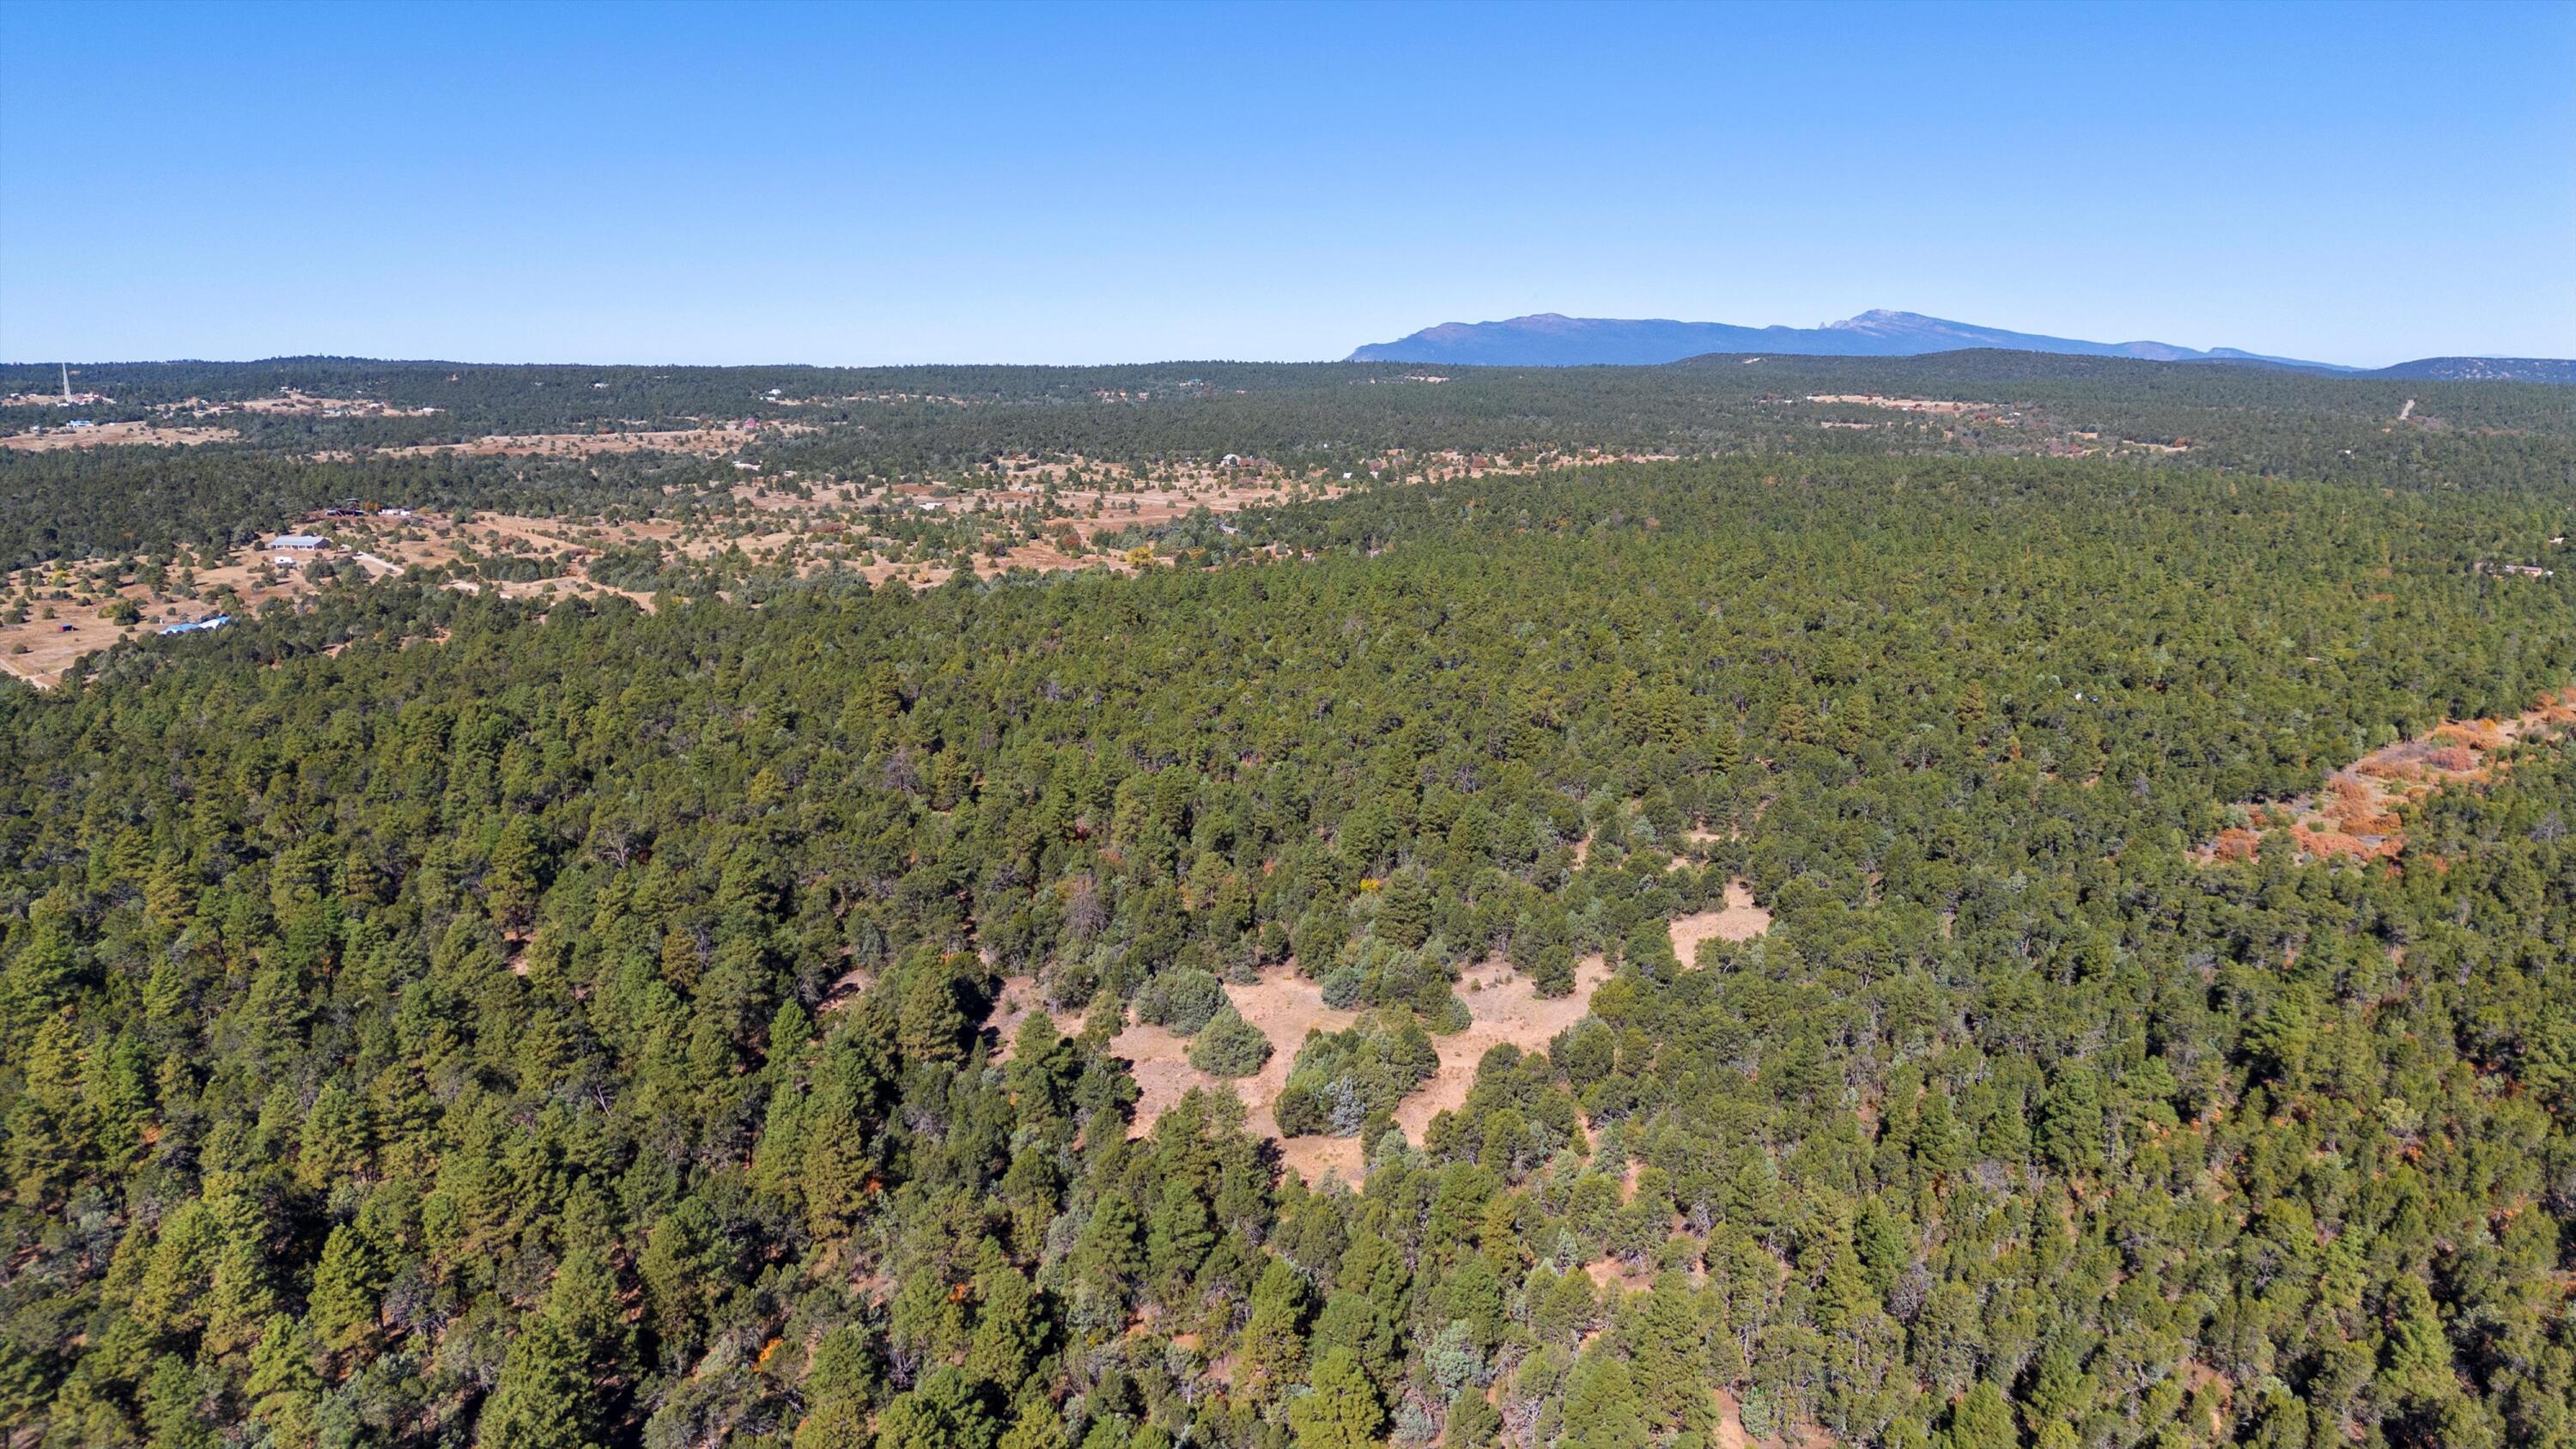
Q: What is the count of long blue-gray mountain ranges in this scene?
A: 1